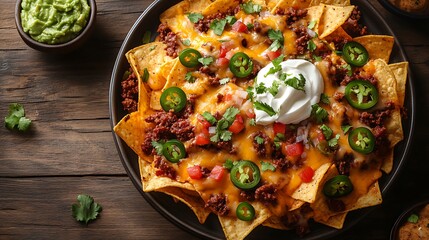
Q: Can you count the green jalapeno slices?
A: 10